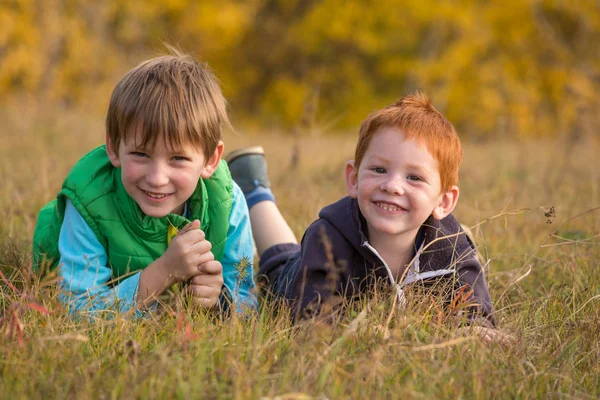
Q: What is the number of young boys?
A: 2